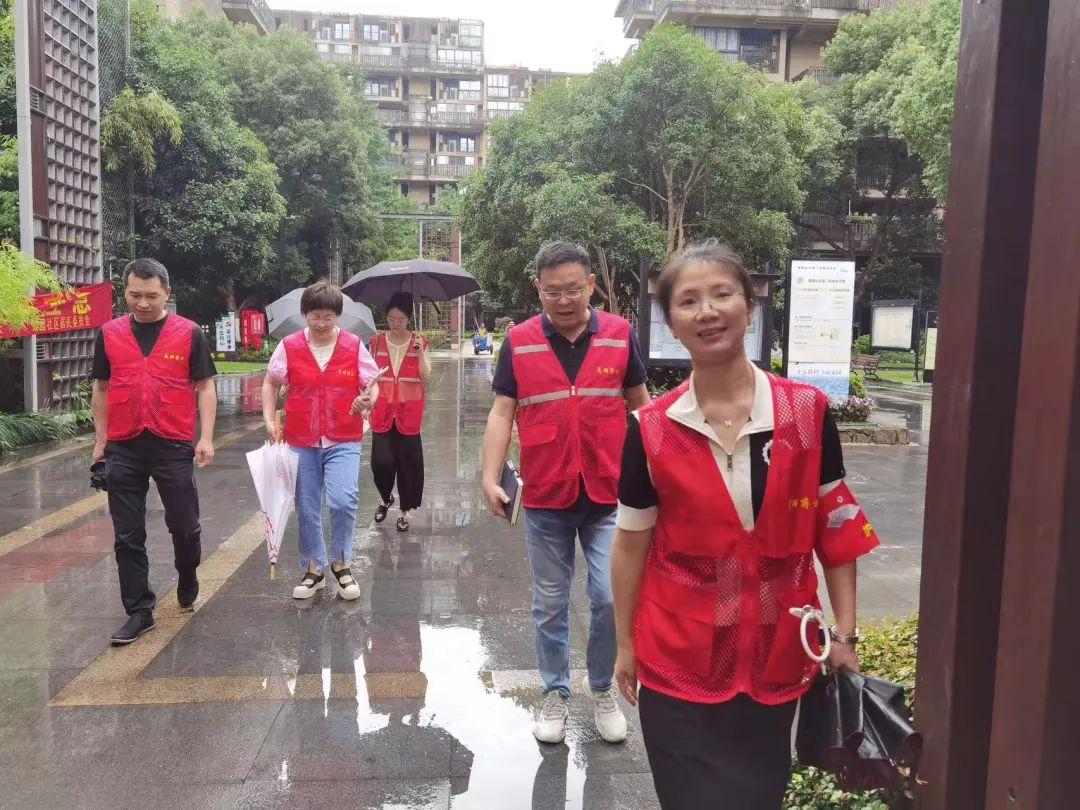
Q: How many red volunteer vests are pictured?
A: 5